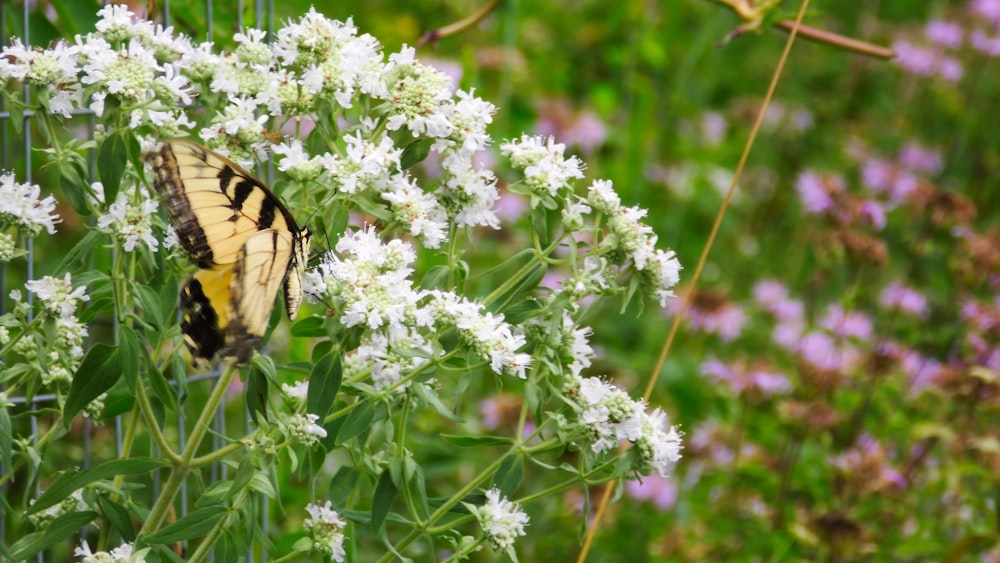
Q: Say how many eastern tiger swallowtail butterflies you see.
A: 1